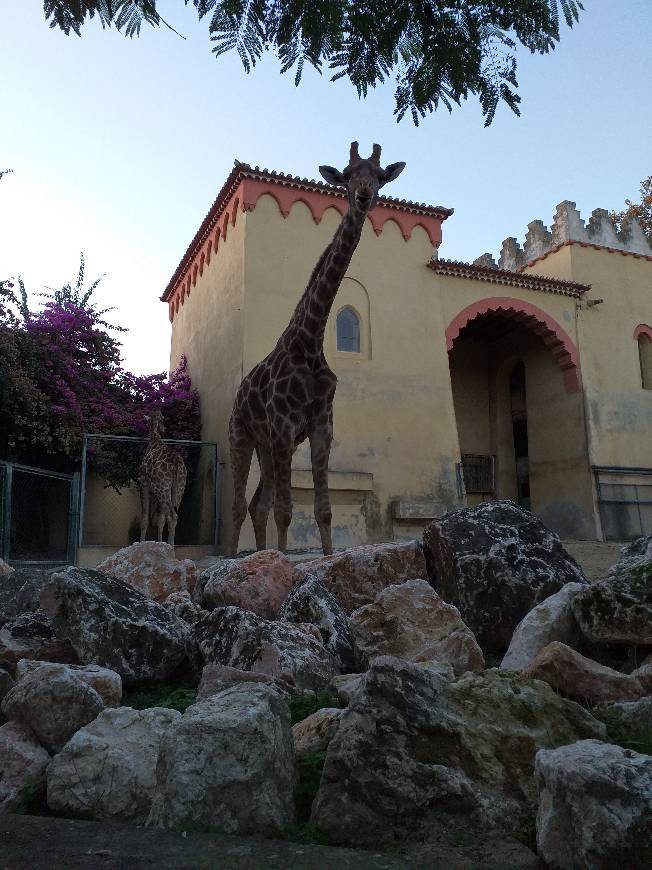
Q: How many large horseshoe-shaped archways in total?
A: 1